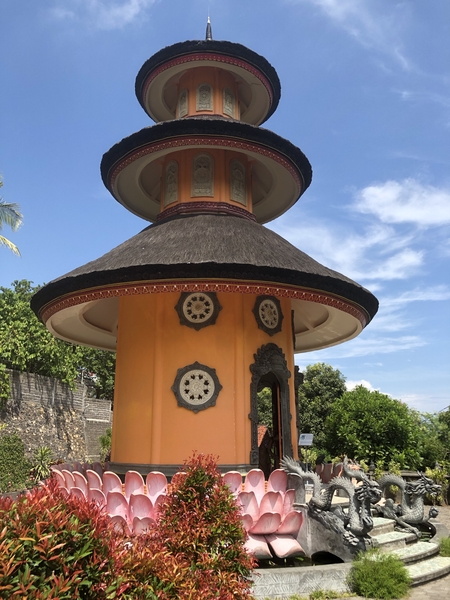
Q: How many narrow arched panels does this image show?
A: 6